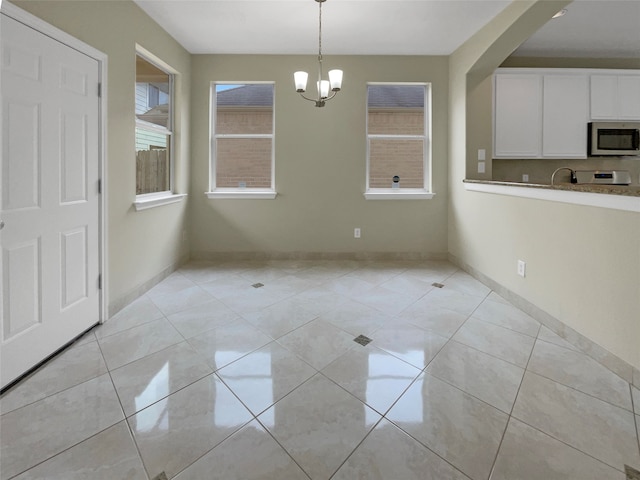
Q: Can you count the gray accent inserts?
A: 5